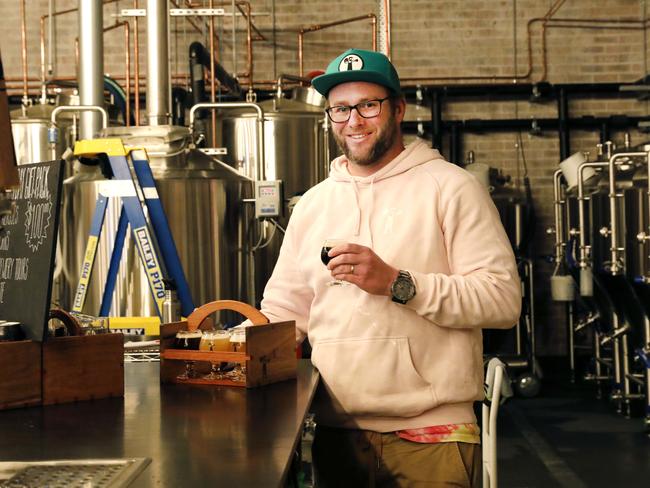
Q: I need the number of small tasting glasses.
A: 4